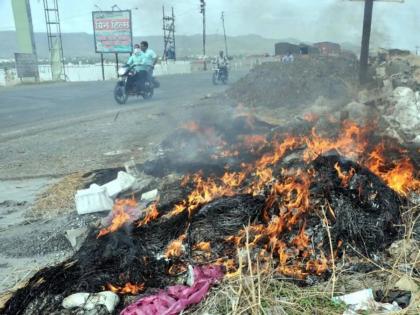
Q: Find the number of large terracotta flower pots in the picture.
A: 0